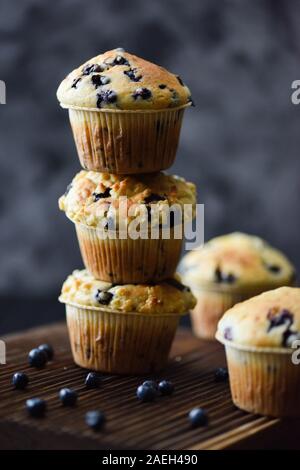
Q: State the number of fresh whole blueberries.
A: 12